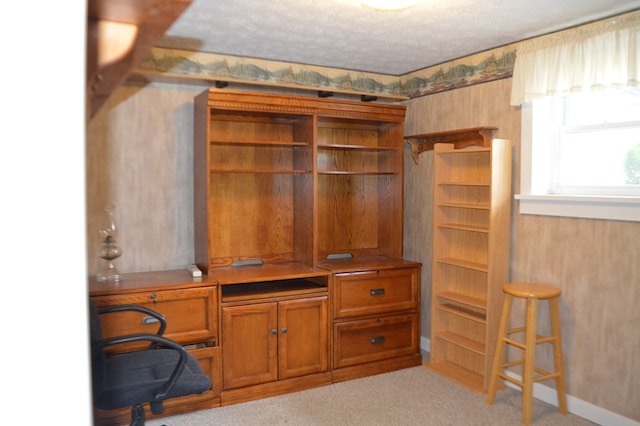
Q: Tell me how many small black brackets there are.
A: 3